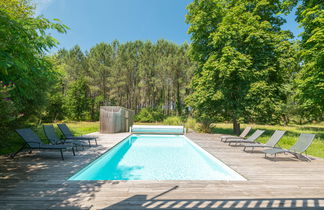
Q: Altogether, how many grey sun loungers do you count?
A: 7